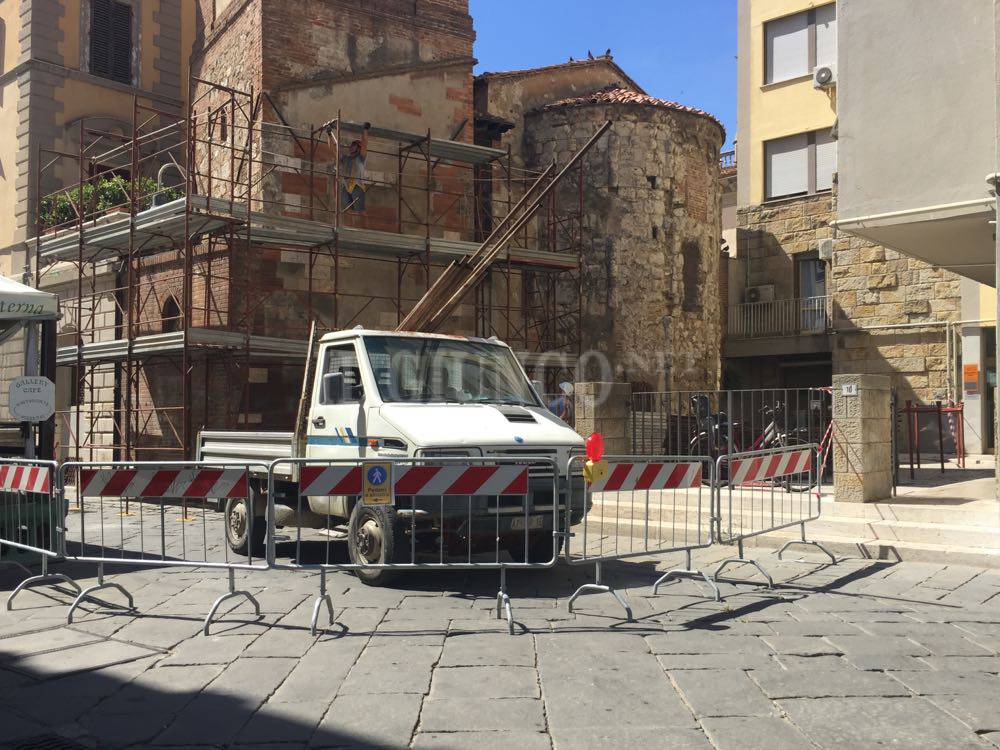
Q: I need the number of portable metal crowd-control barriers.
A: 5